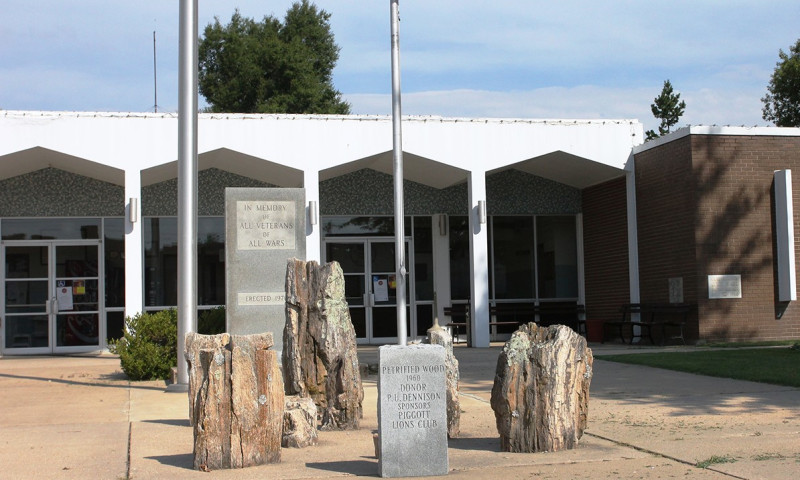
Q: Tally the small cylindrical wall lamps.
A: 4